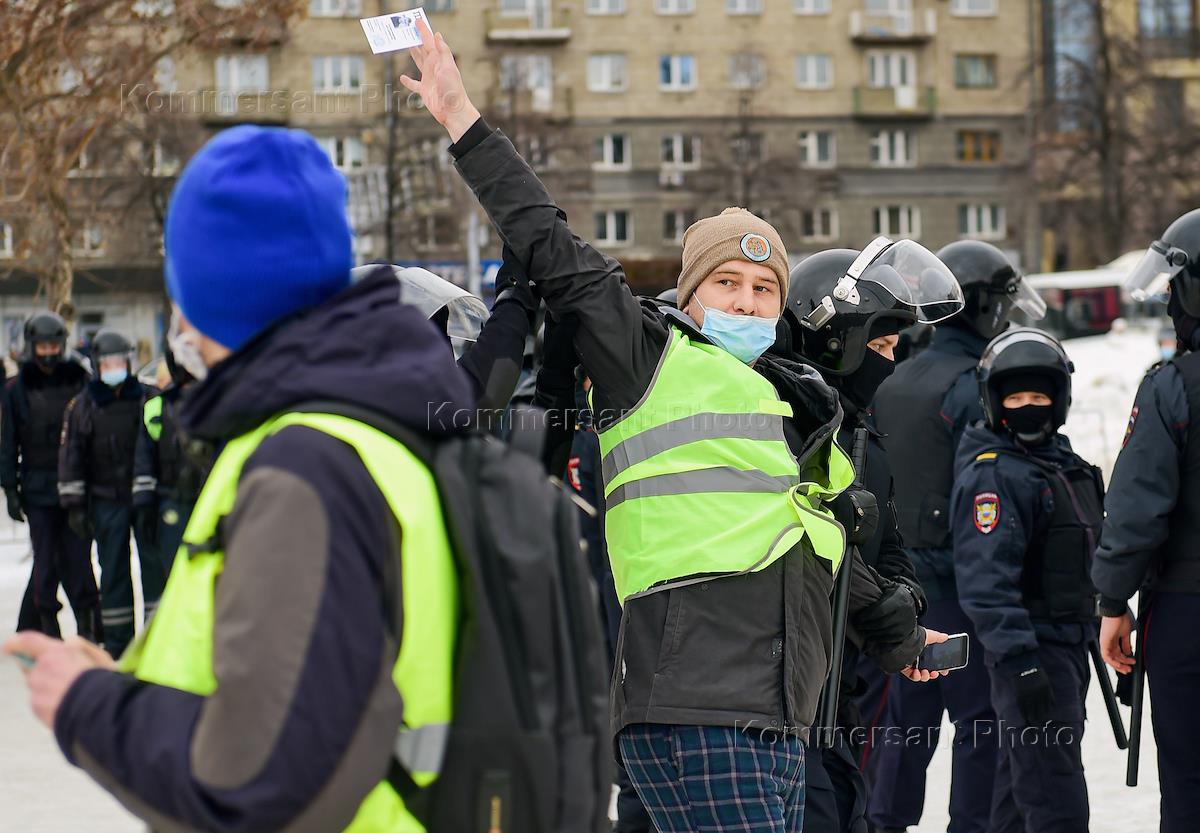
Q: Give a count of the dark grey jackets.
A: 1